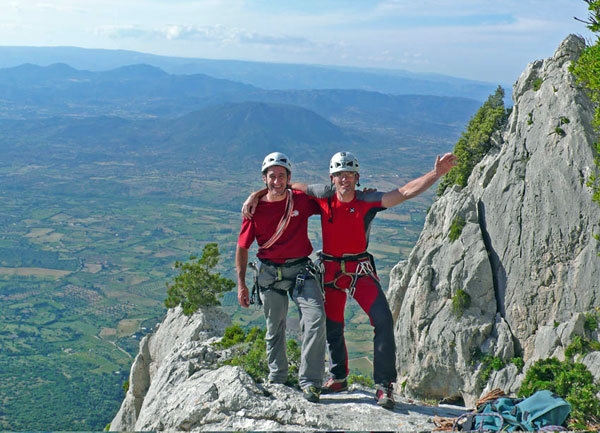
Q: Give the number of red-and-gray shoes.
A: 2